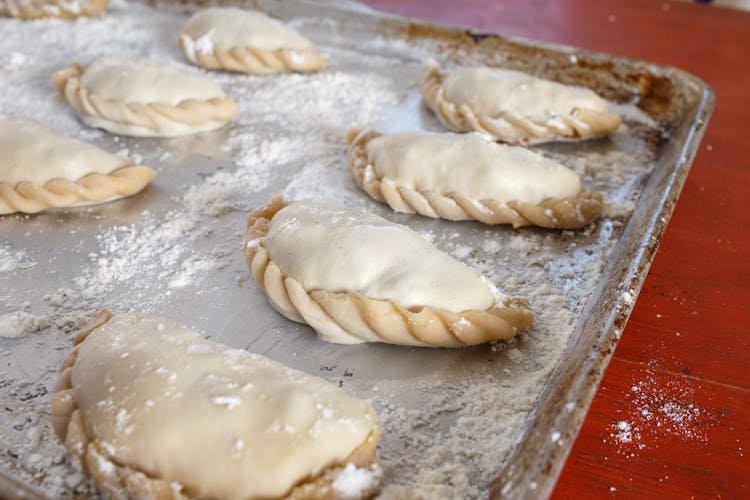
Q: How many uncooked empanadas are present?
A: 8